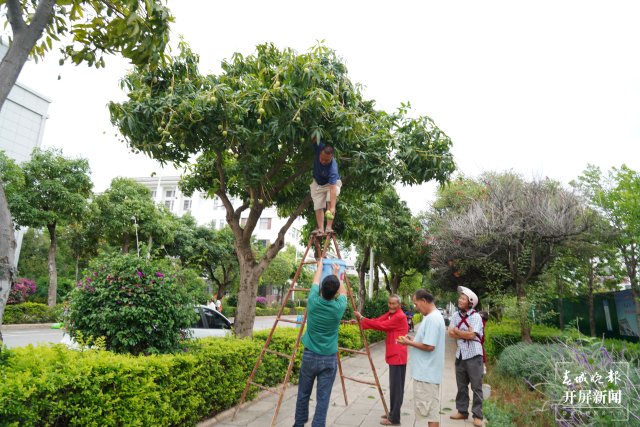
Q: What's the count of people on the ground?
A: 4